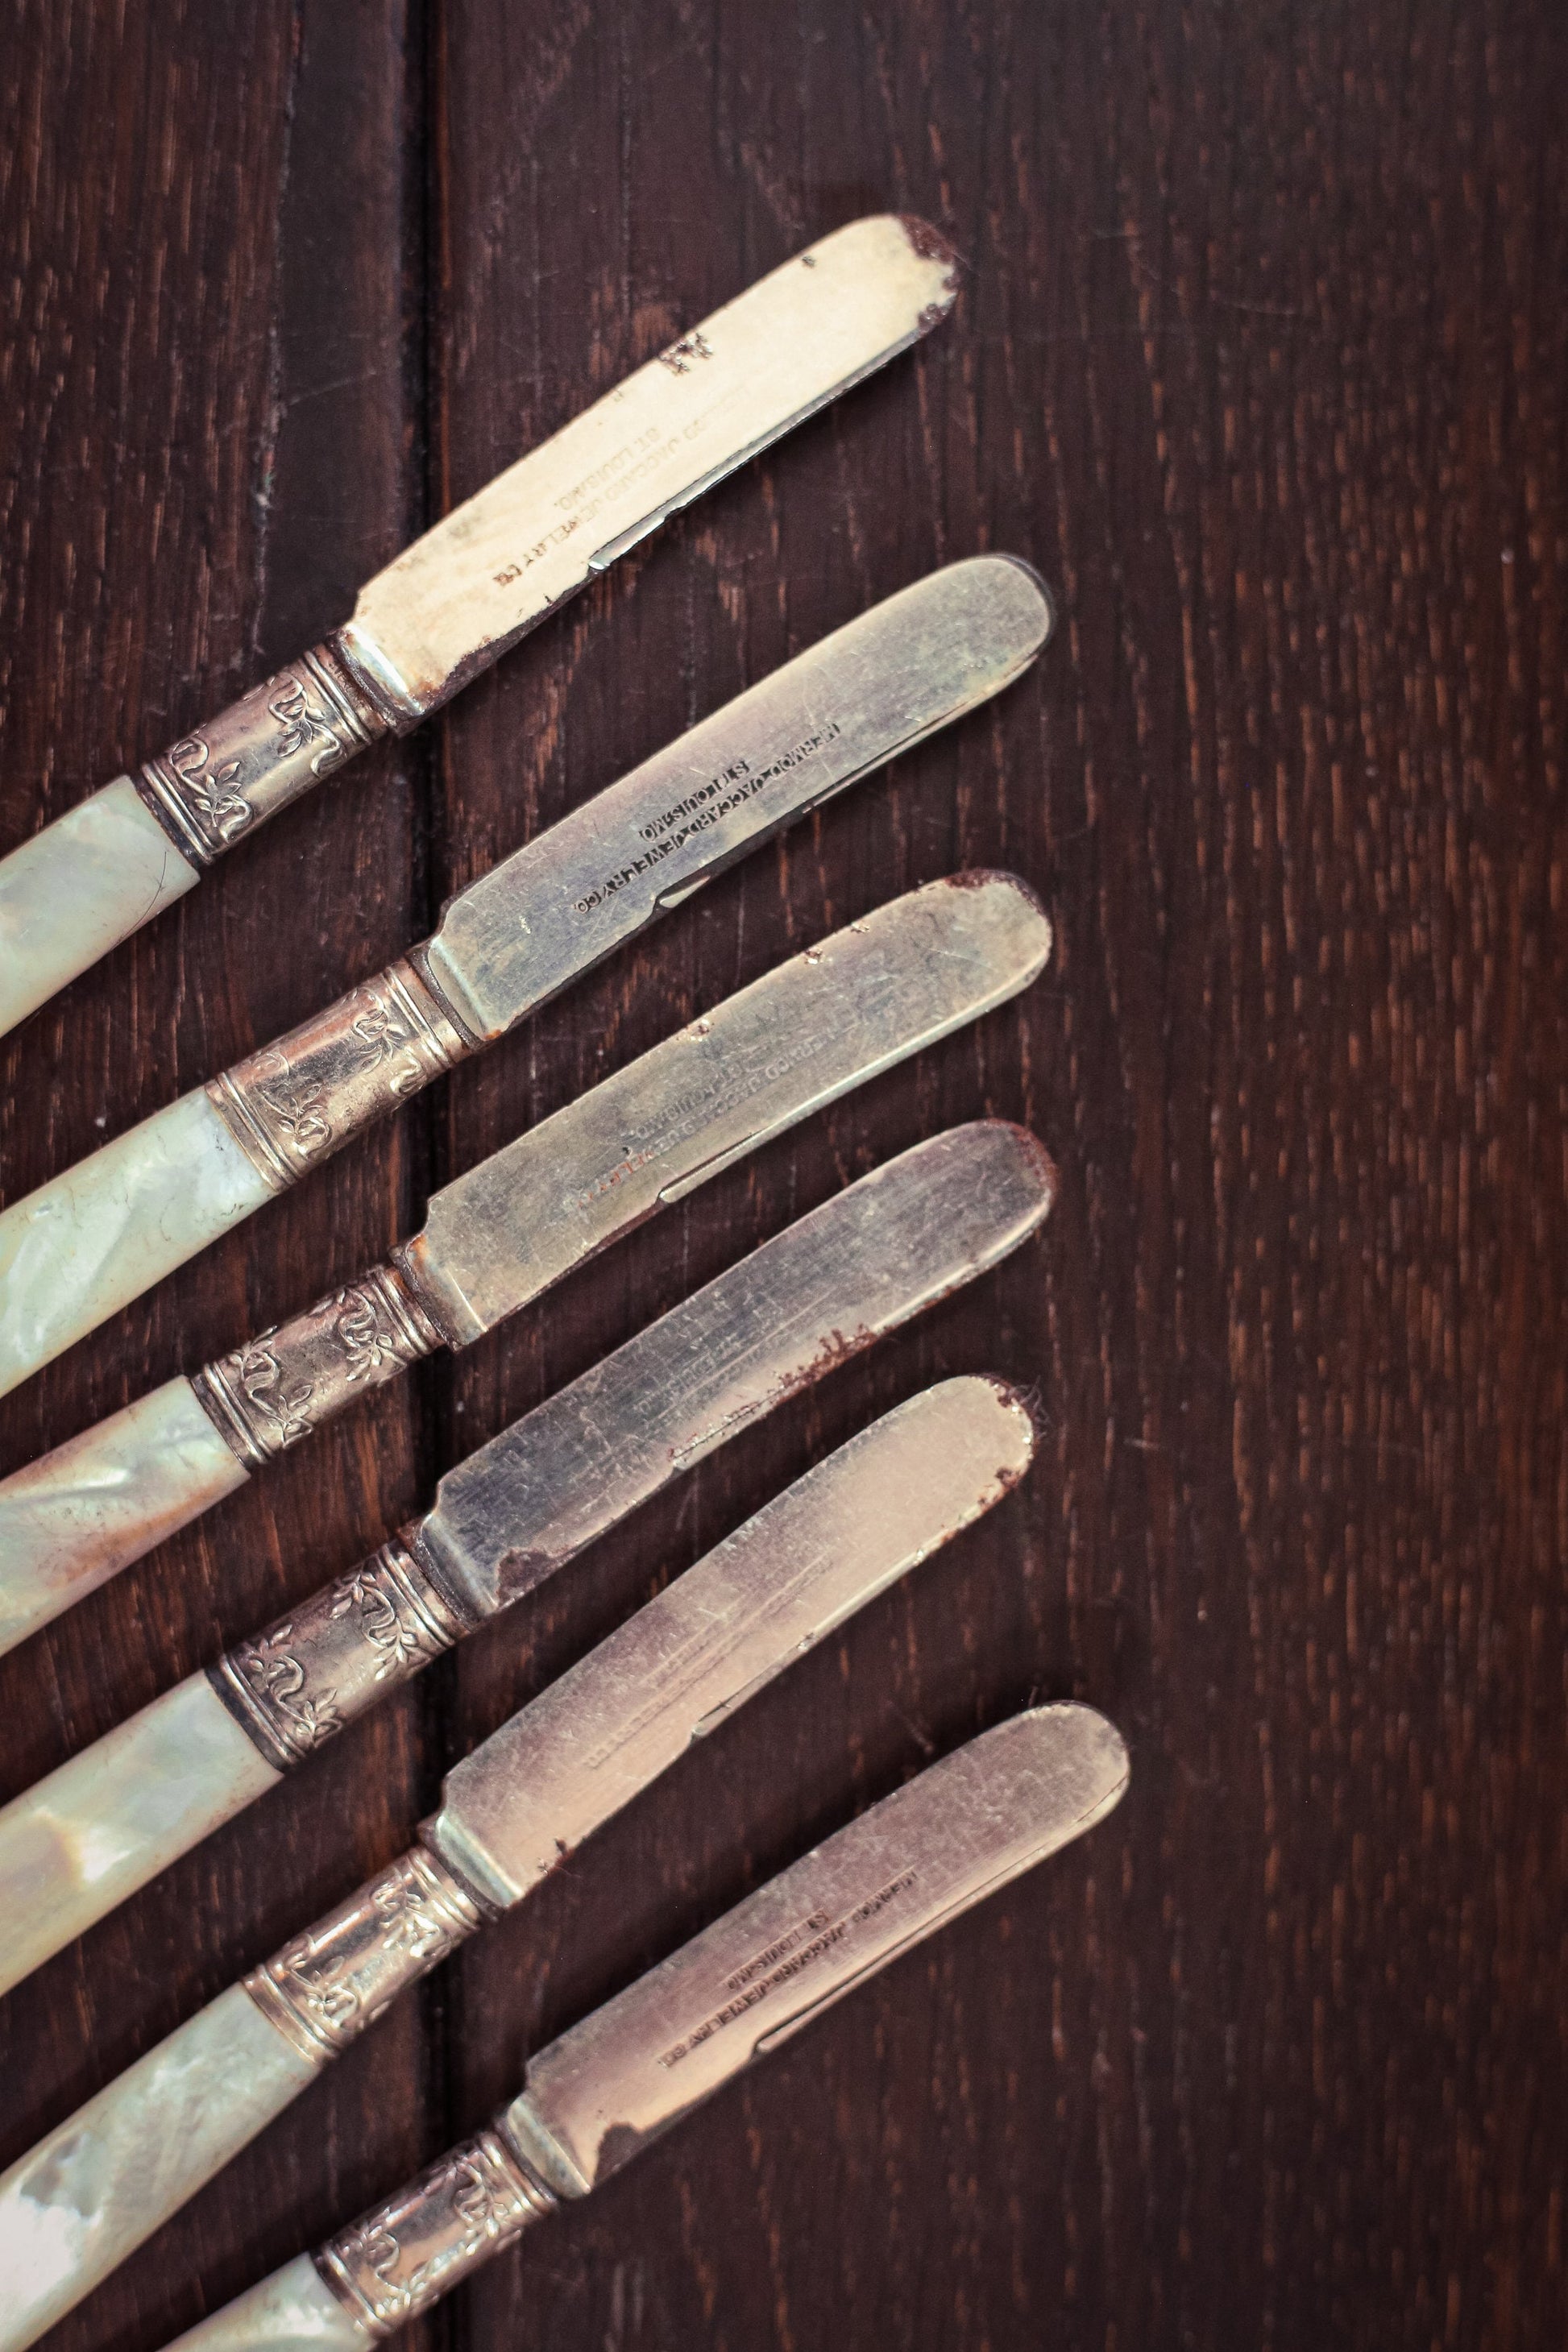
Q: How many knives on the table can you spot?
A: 6